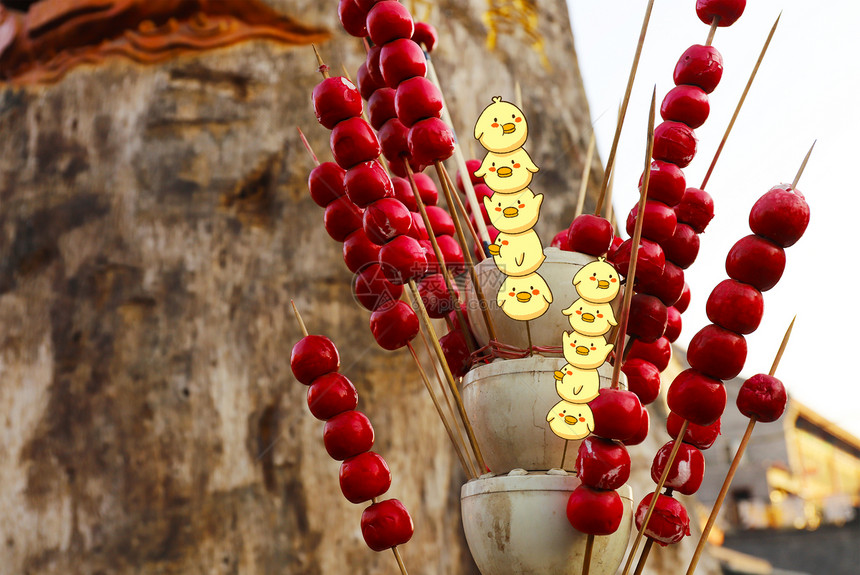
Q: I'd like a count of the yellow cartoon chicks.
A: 10